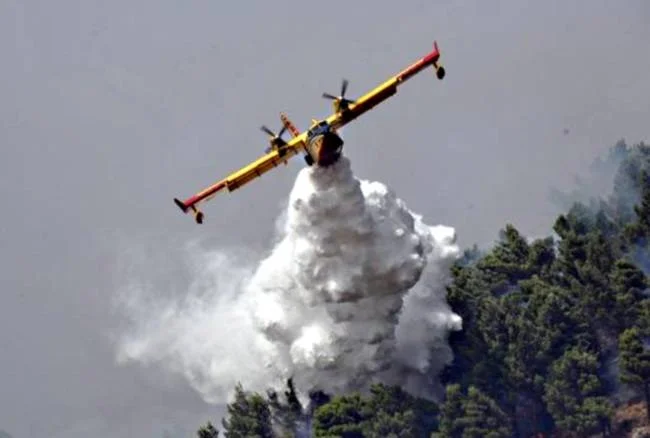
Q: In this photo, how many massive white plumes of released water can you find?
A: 1